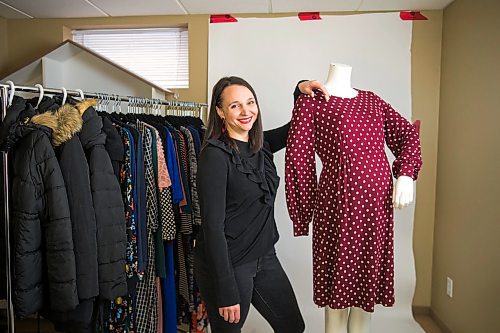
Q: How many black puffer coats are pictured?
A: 3